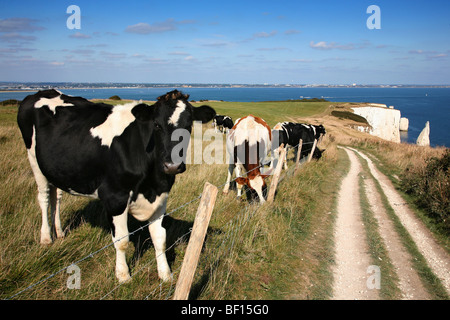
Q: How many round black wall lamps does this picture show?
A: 0